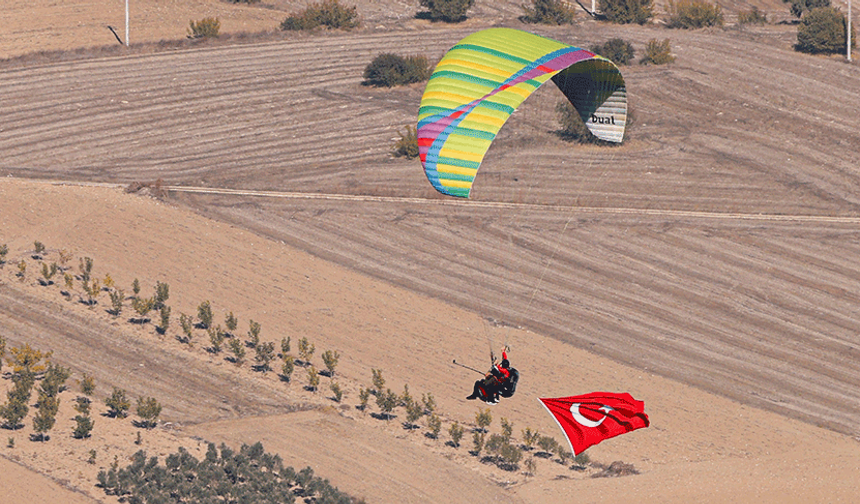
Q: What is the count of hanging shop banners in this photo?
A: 0